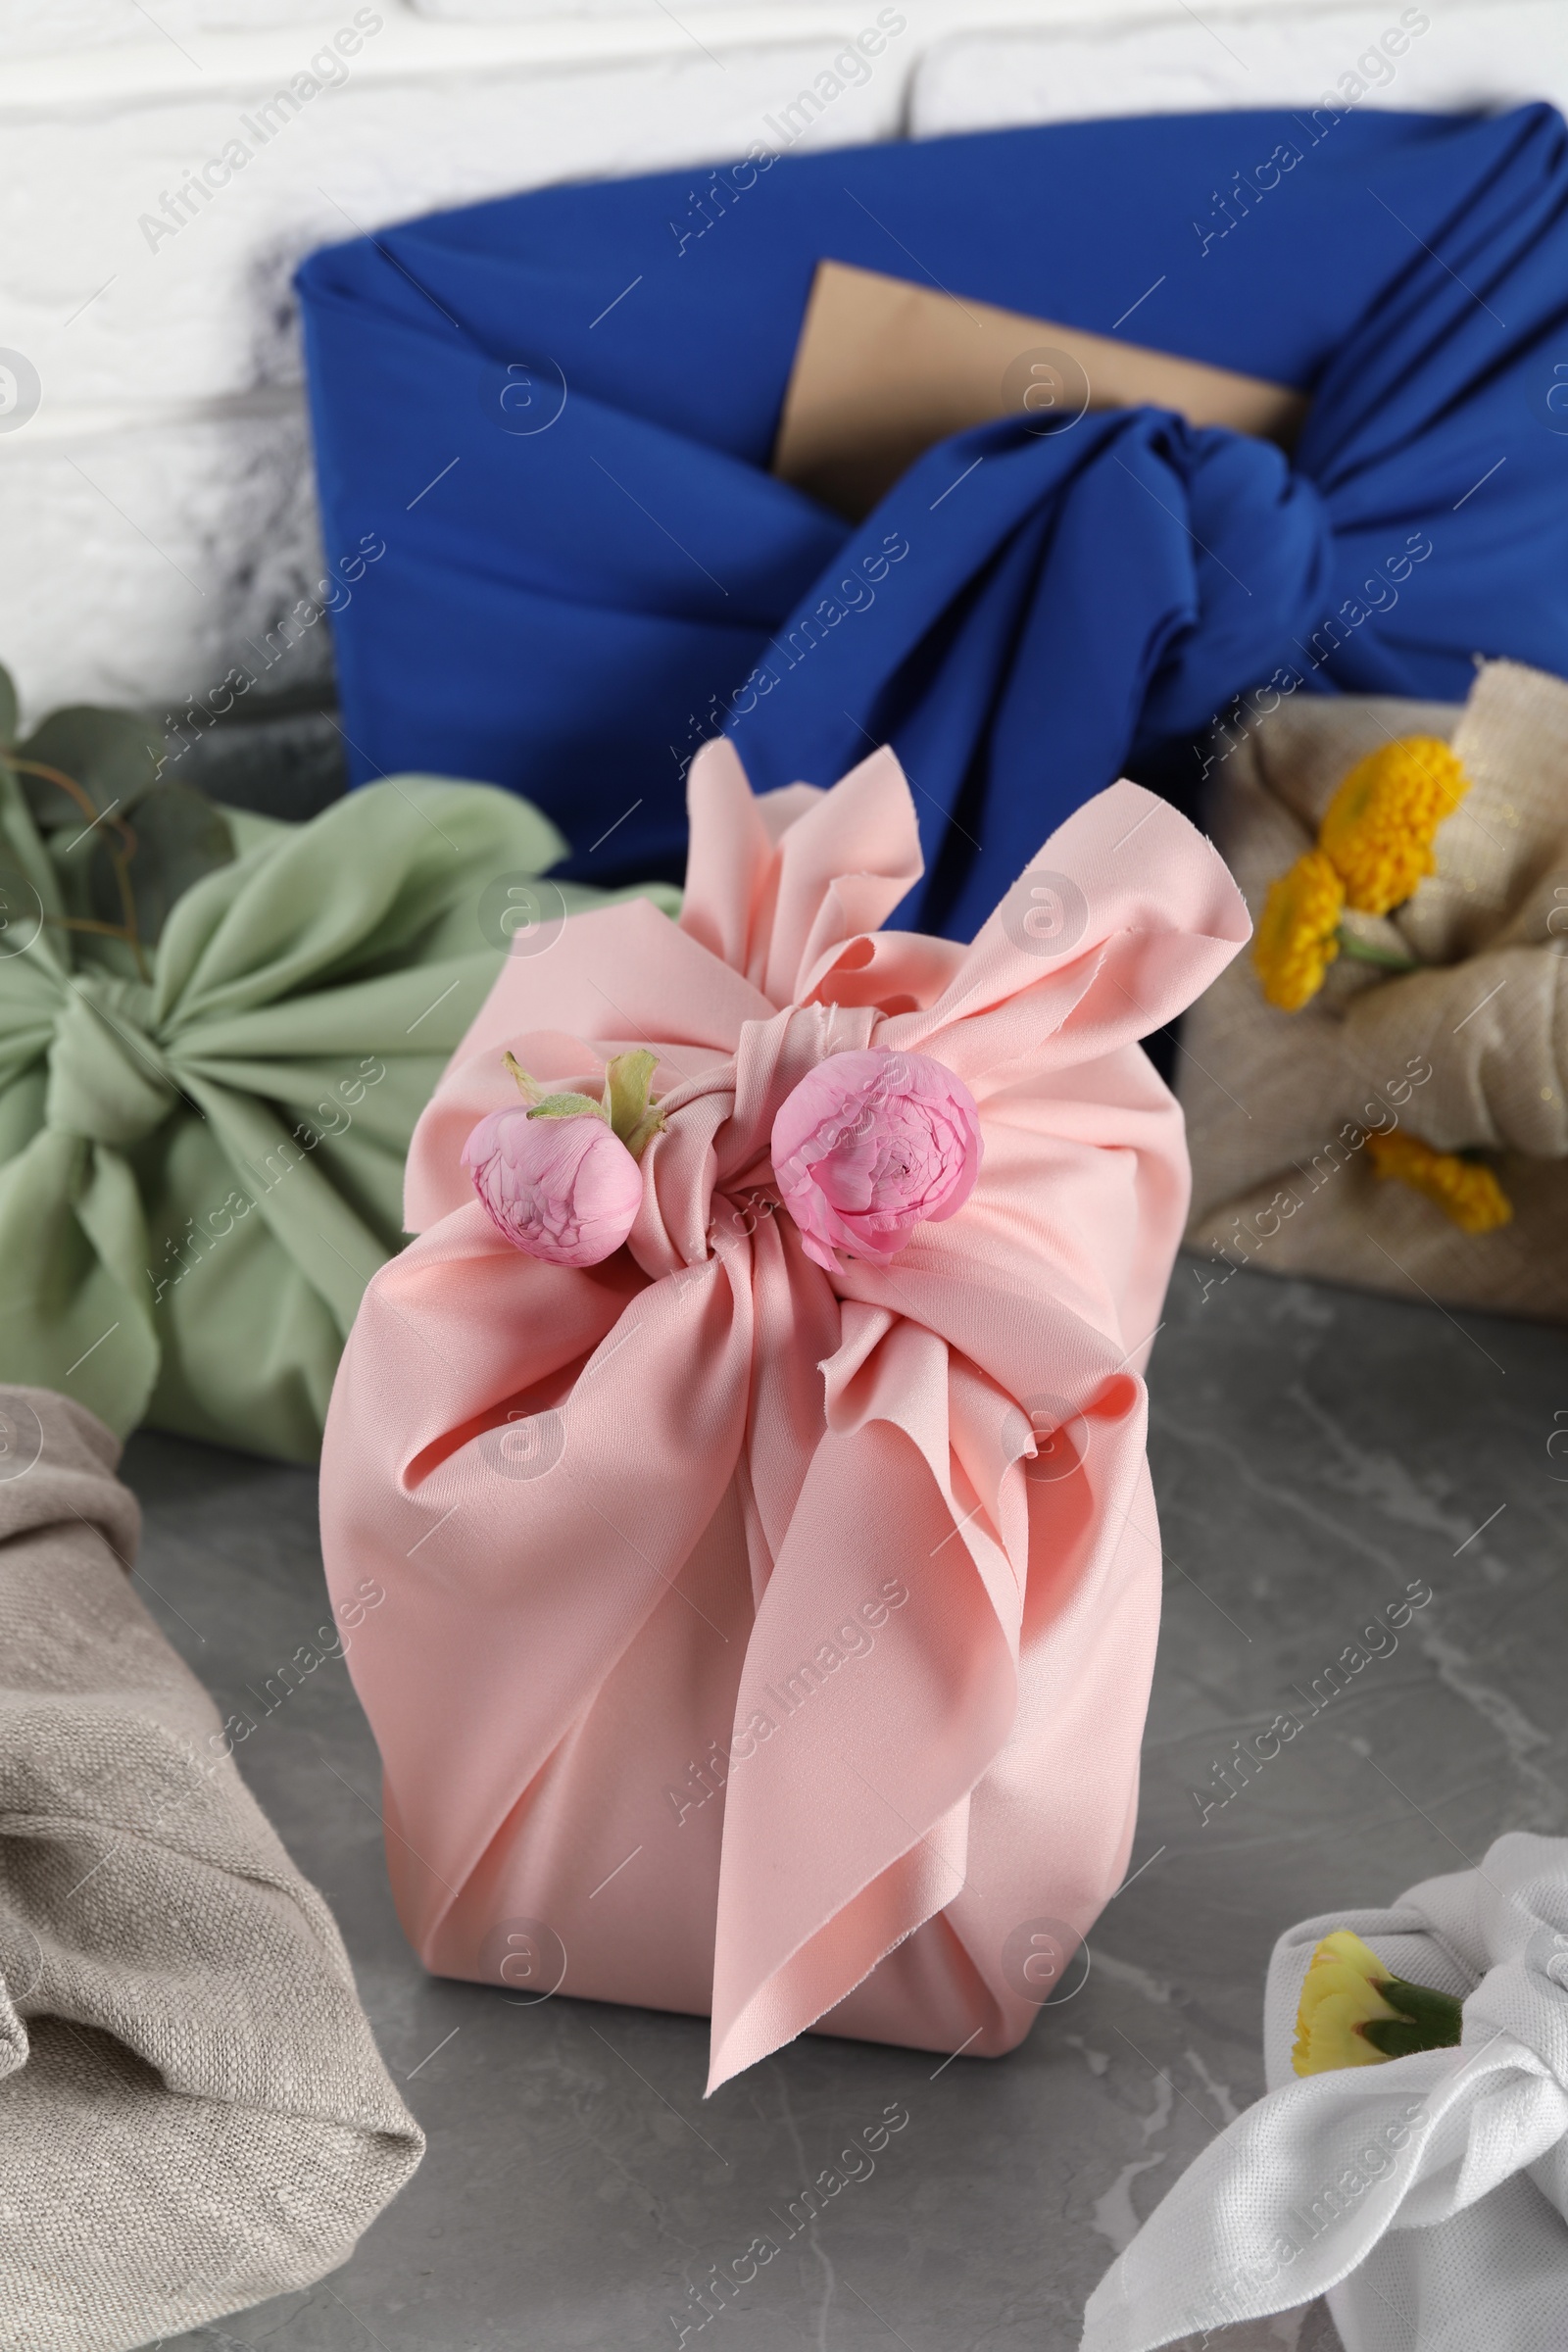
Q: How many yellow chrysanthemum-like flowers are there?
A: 3